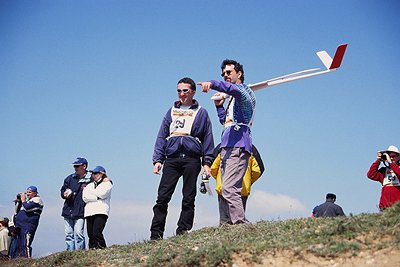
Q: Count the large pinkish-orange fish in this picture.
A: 0